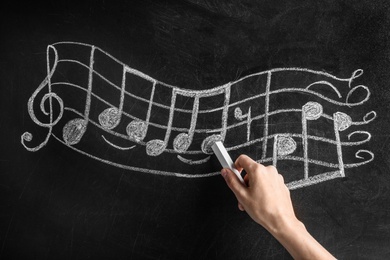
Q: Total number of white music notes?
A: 9